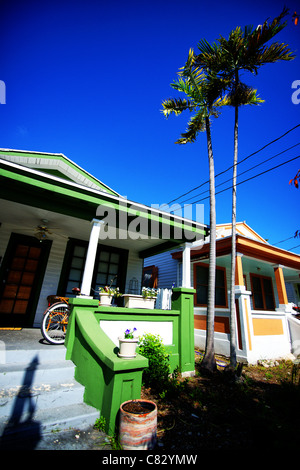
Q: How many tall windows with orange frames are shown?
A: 2